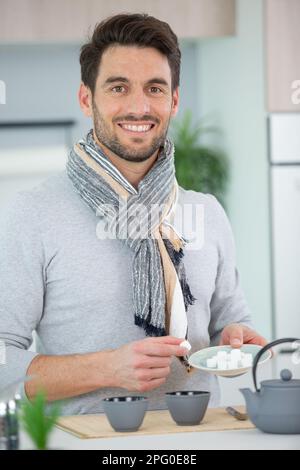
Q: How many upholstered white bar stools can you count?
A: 0